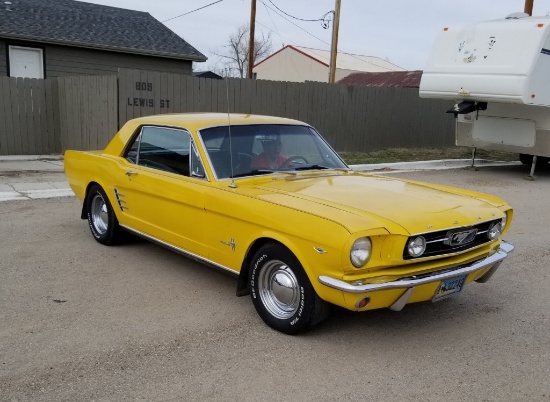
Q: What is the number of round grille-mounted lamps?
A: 2